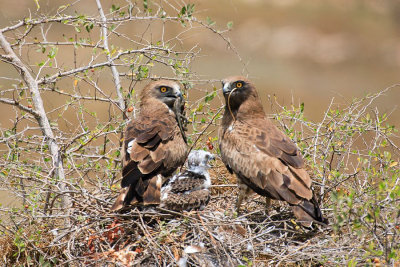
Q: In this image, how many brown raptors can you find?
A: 2